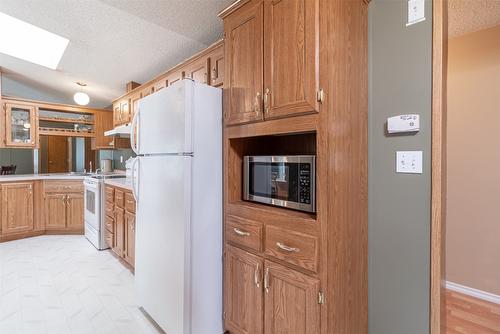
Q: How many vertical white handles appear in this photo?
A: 2